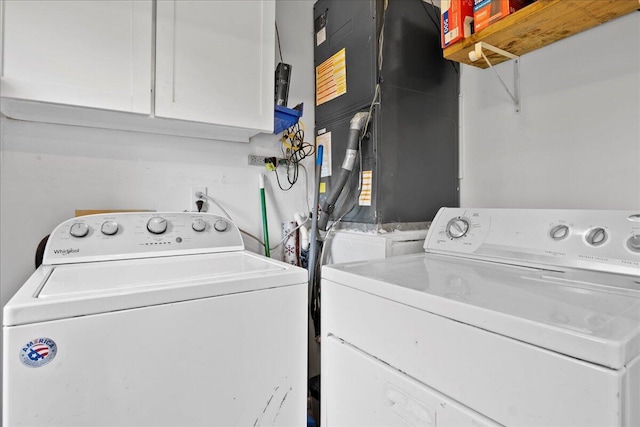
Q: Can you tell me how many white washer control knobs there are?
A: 5